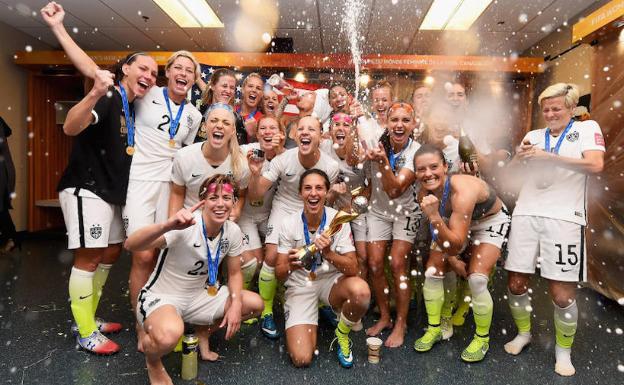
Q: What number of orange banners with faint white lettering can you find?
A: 2